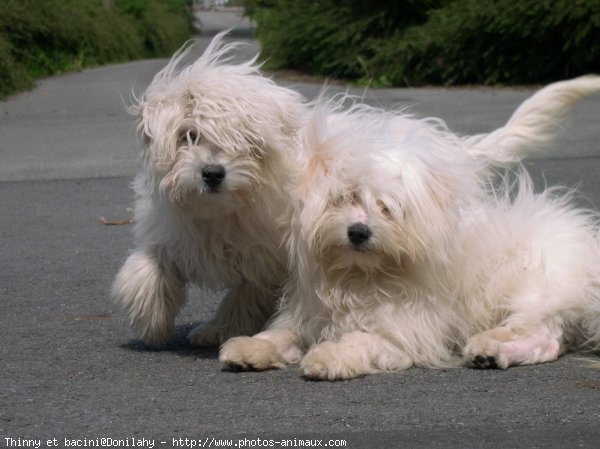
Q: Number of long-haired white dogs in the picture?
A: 2